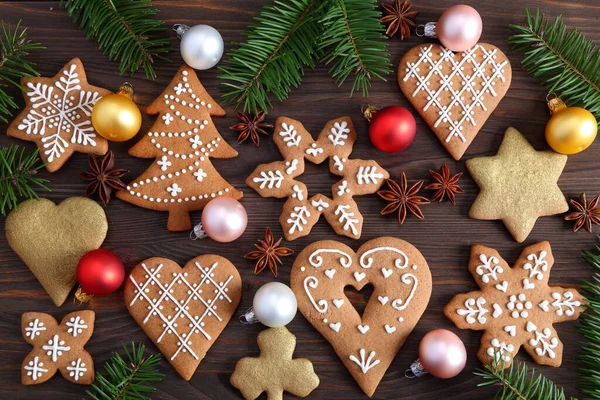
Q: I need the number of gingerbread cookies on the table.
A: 11